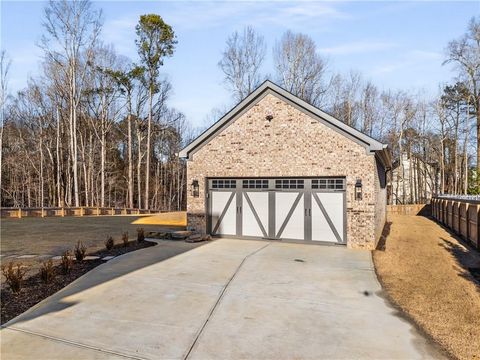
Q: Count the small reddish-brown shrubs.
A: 7